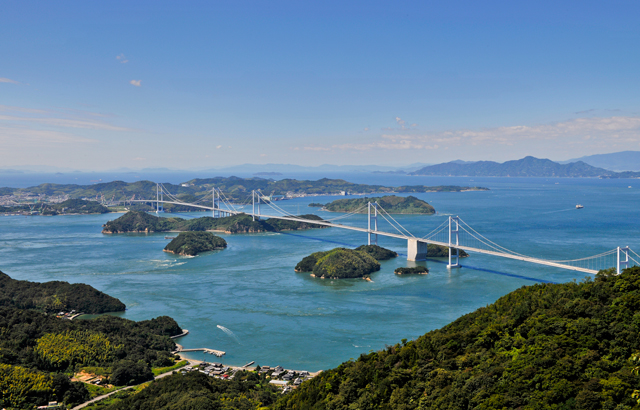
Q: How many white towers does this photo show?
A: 6